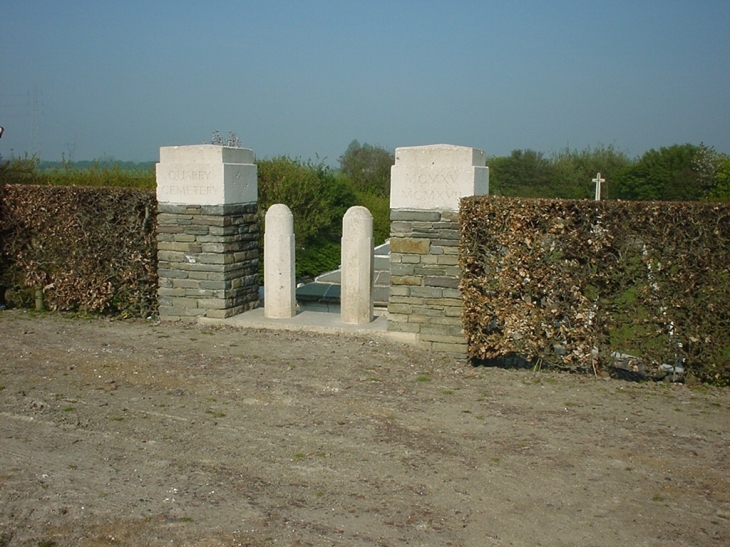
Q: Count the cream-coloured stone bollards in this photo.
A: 2